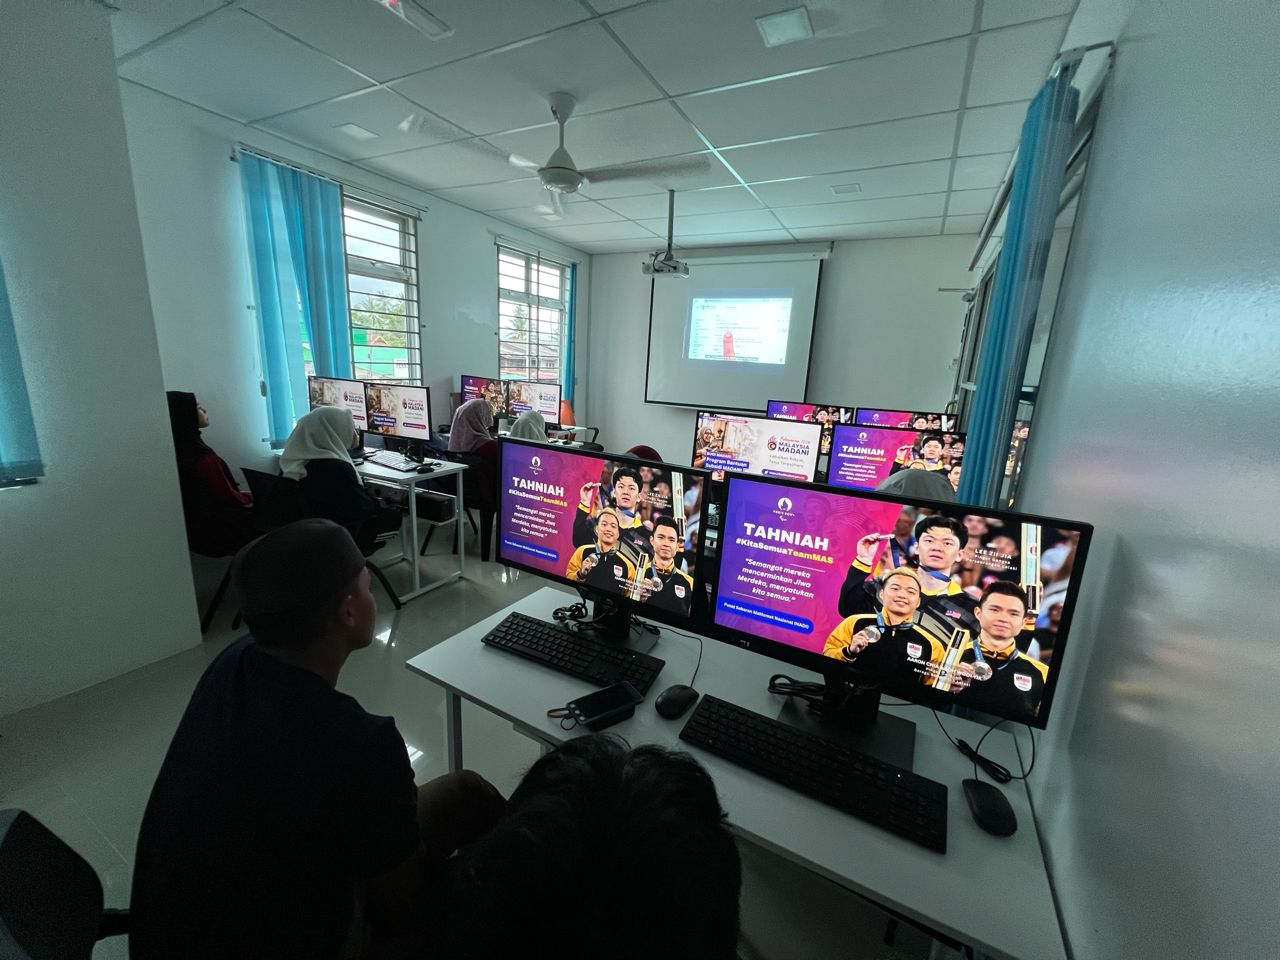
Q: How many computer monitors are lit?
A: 10